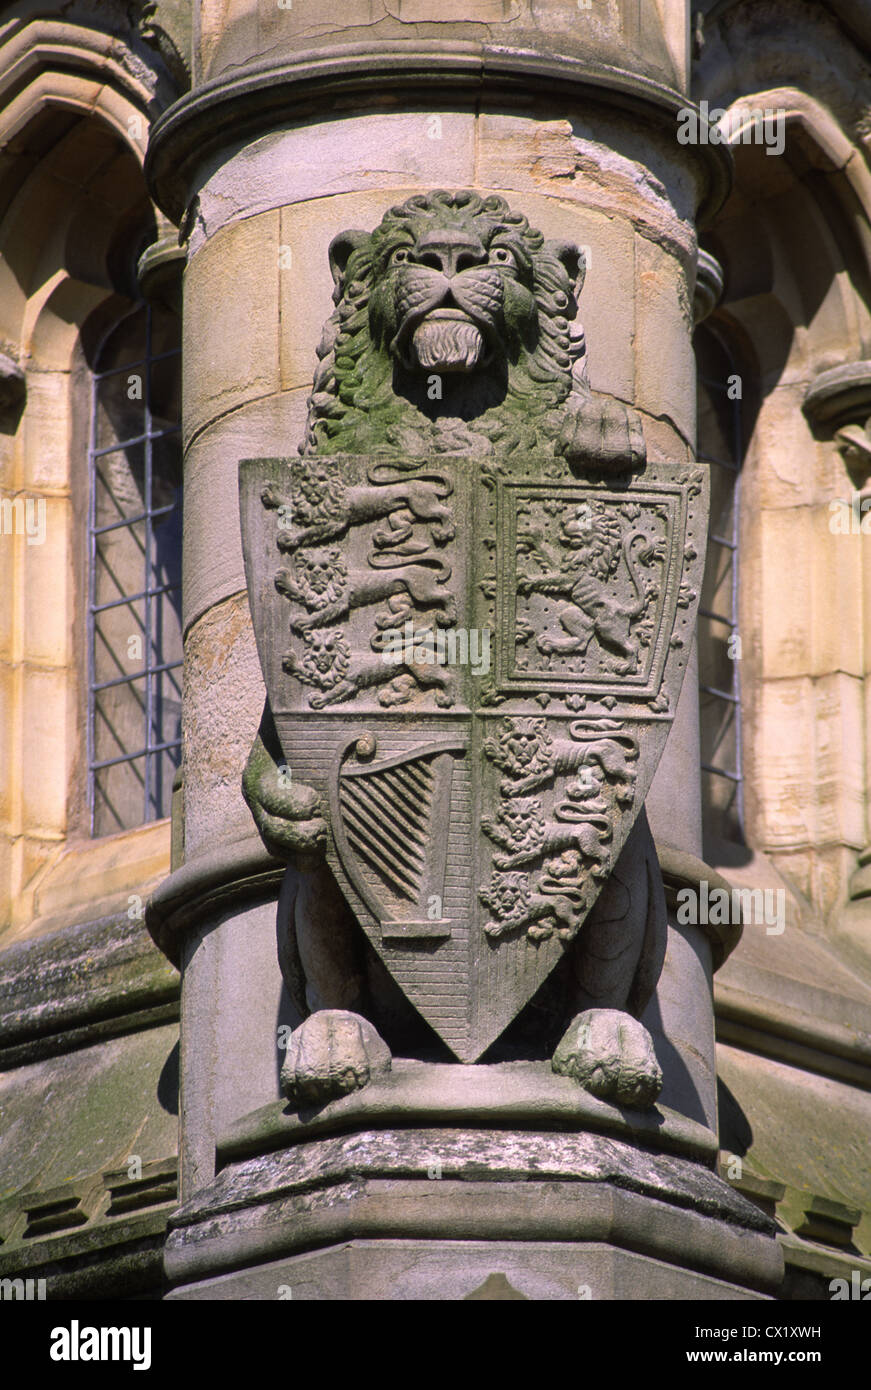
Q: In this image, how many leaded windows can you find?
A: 2